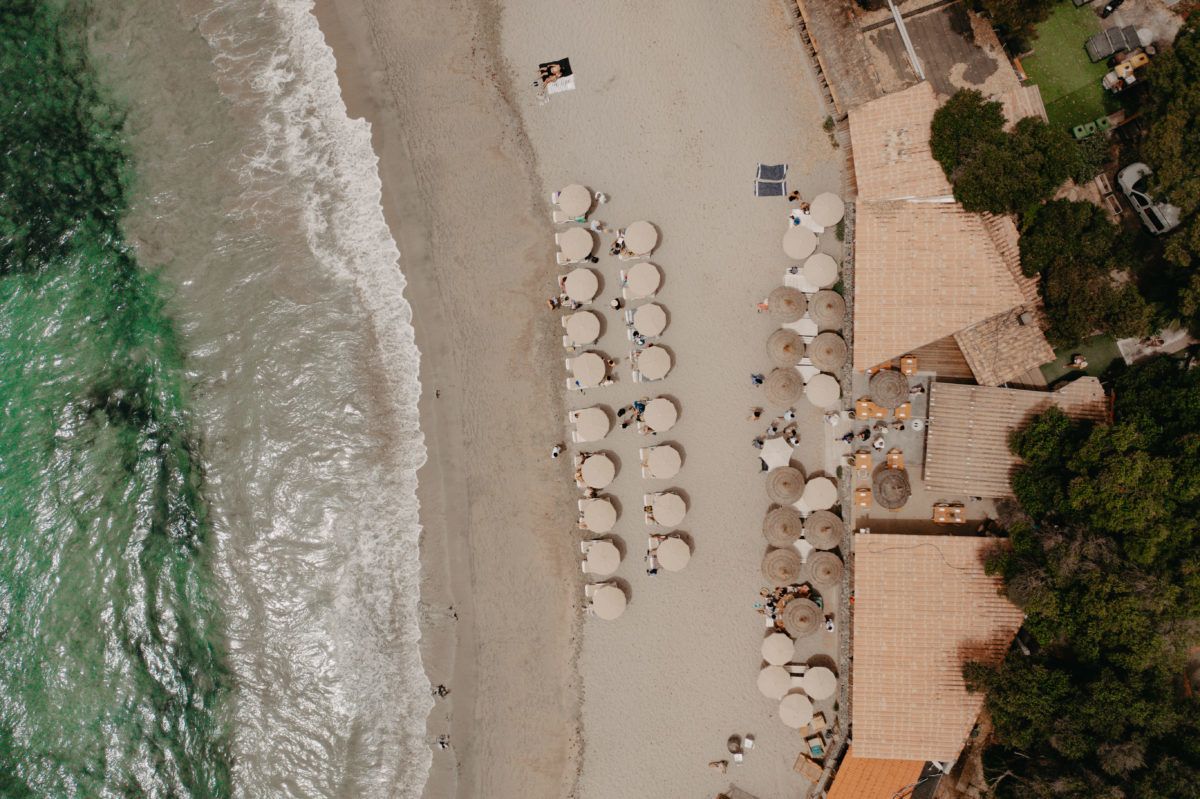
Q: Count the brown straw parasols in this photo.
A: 13